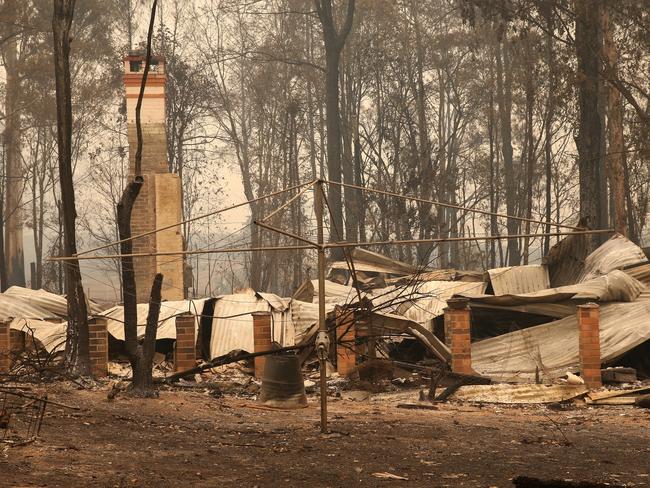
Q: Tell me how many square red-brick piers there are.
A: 7